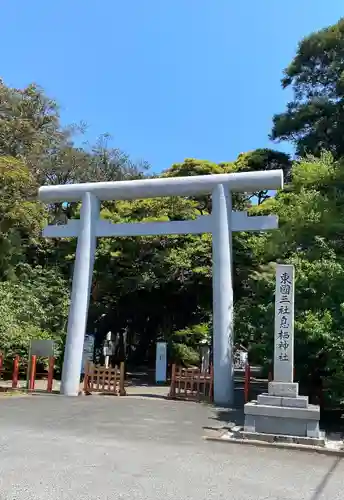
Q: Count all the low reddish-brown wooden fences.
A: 2